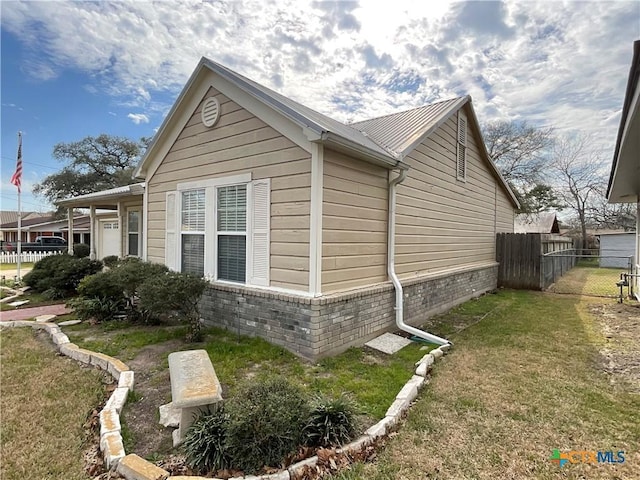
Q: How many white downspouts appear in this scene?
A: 1